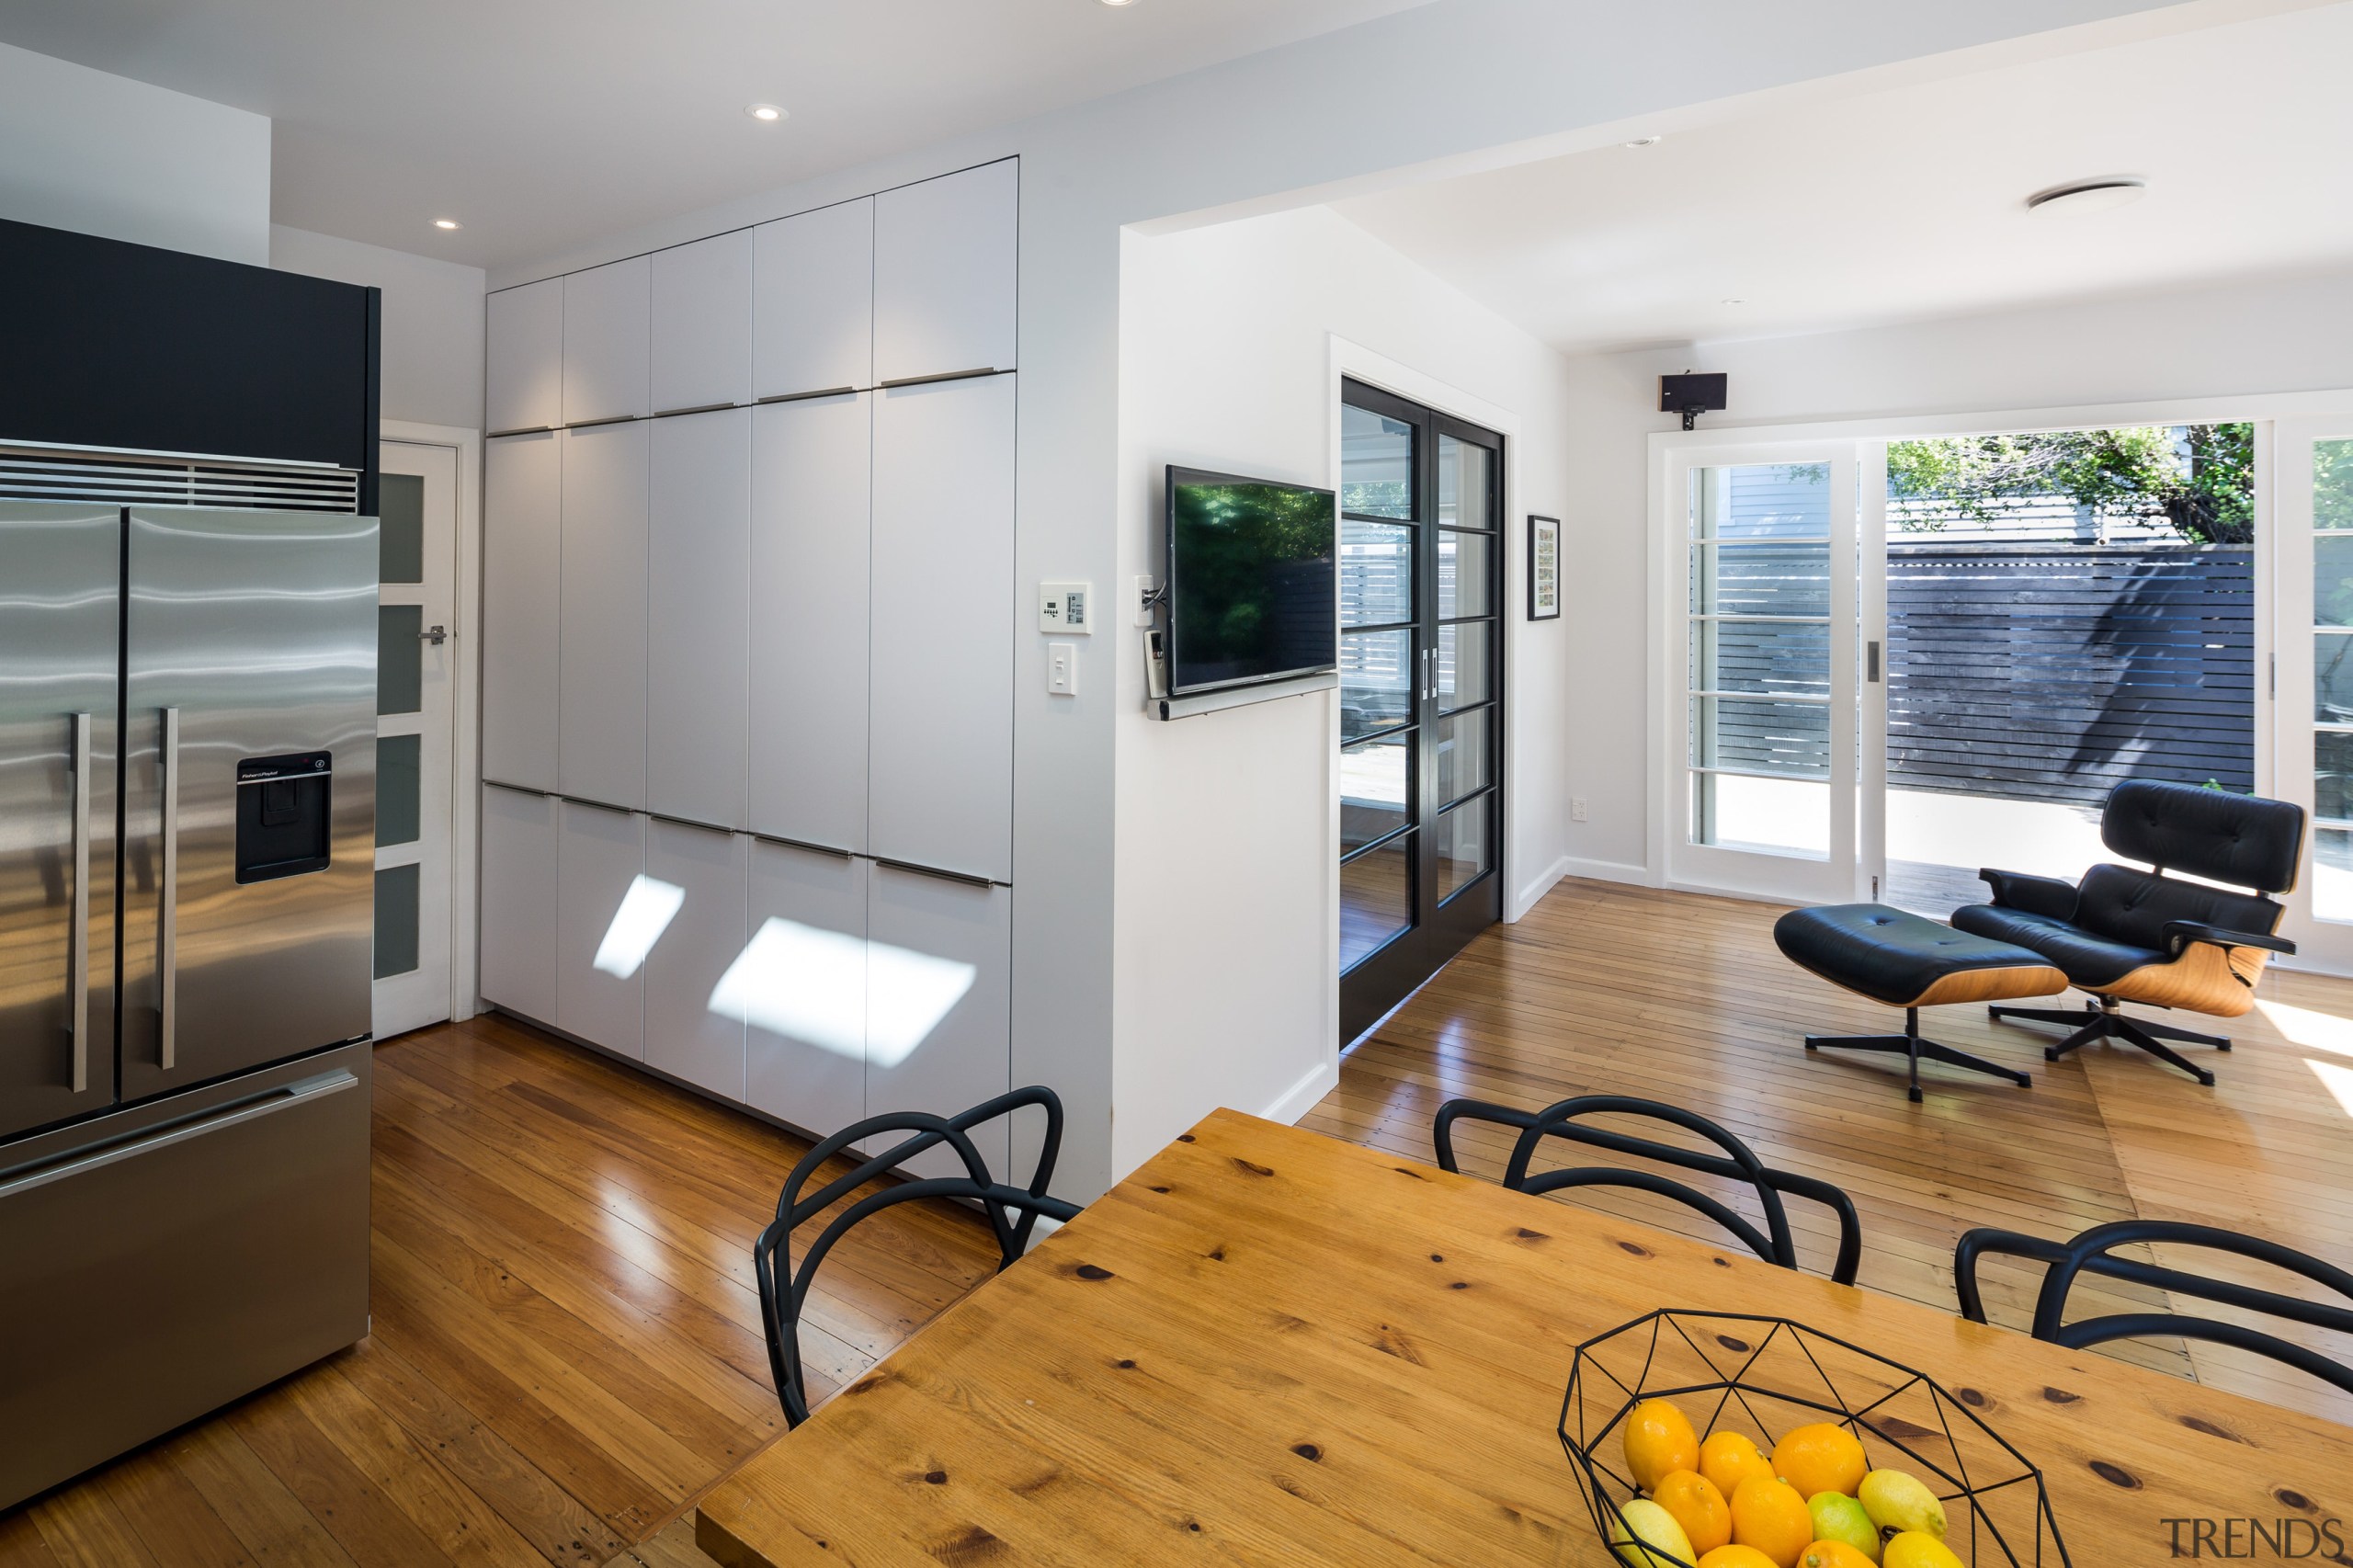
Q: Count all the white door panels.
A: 15